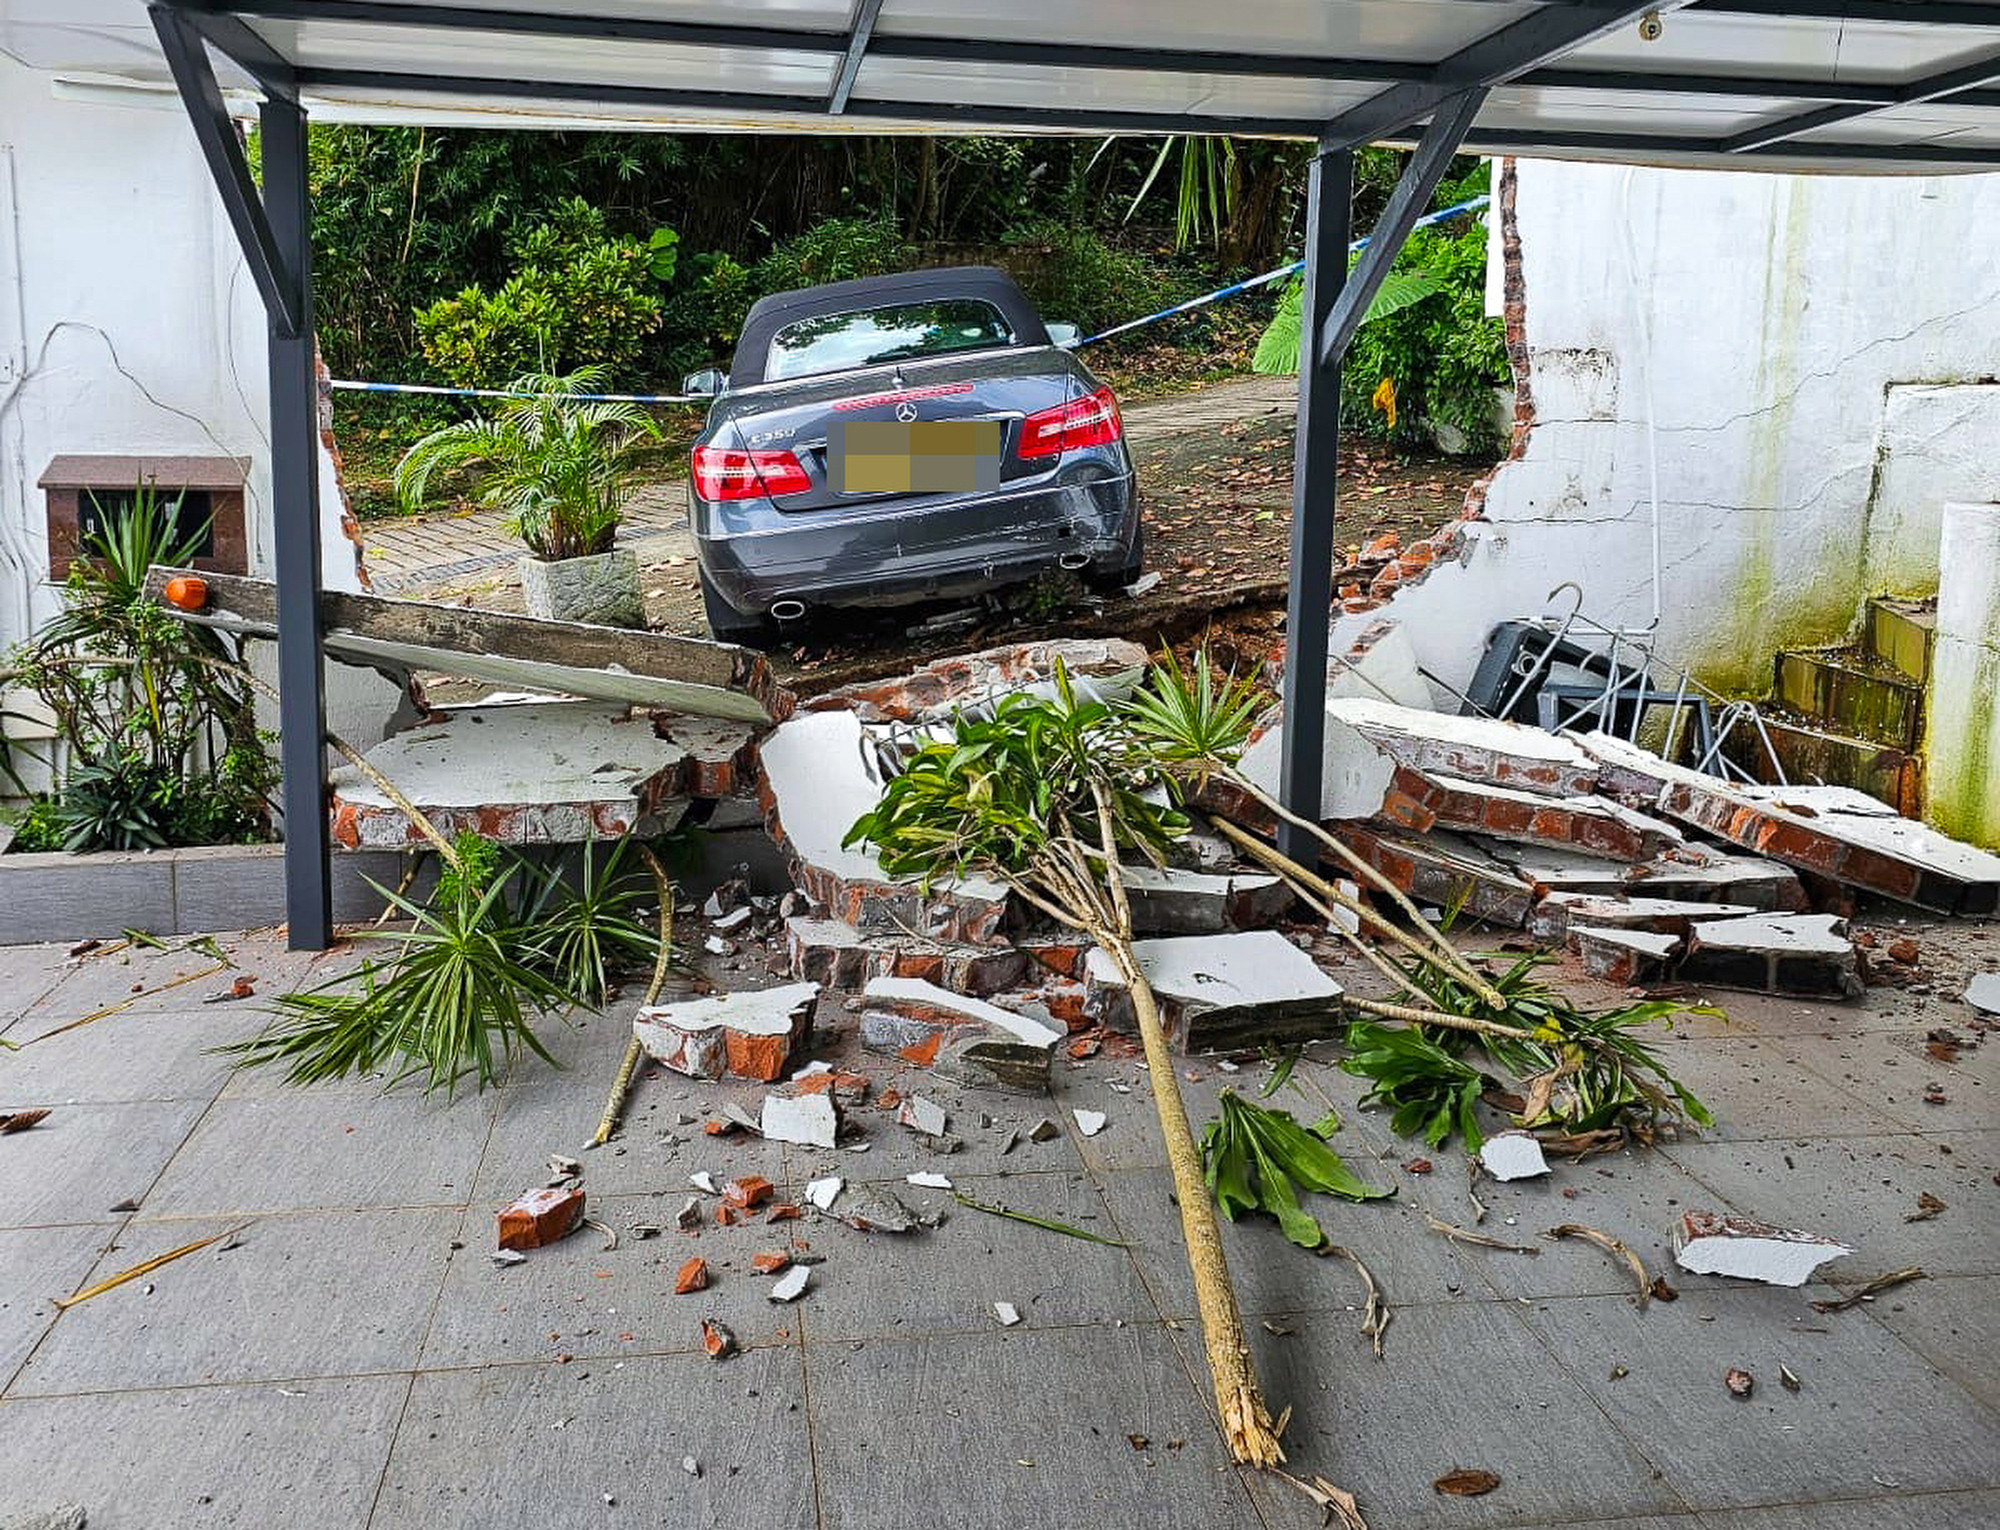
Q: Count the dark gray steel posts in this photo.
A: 2